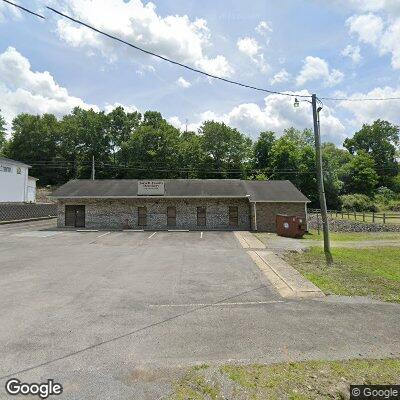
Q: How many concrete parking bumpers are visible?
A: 3